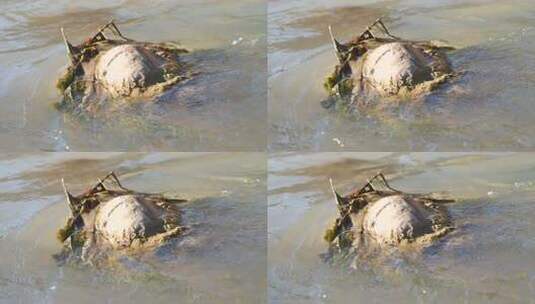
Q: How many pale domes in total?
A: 4